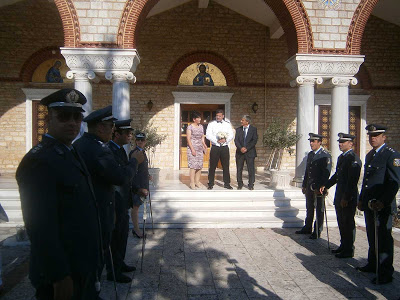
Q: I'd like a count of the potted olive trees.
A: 2